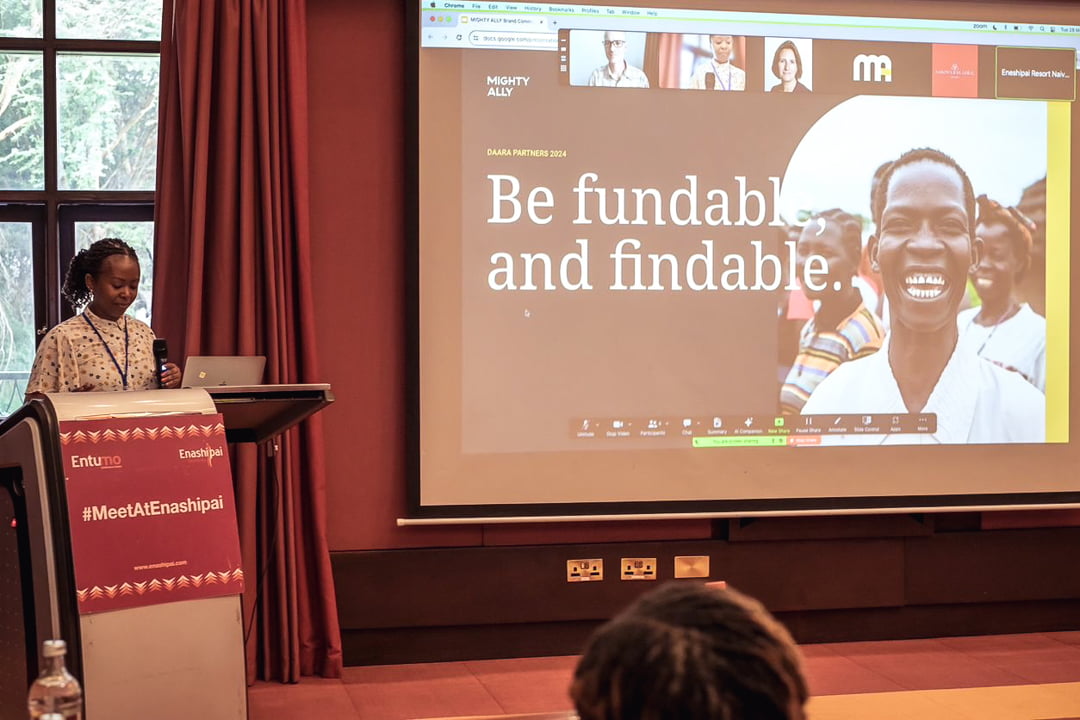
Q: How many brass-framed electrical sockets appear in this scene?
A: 2